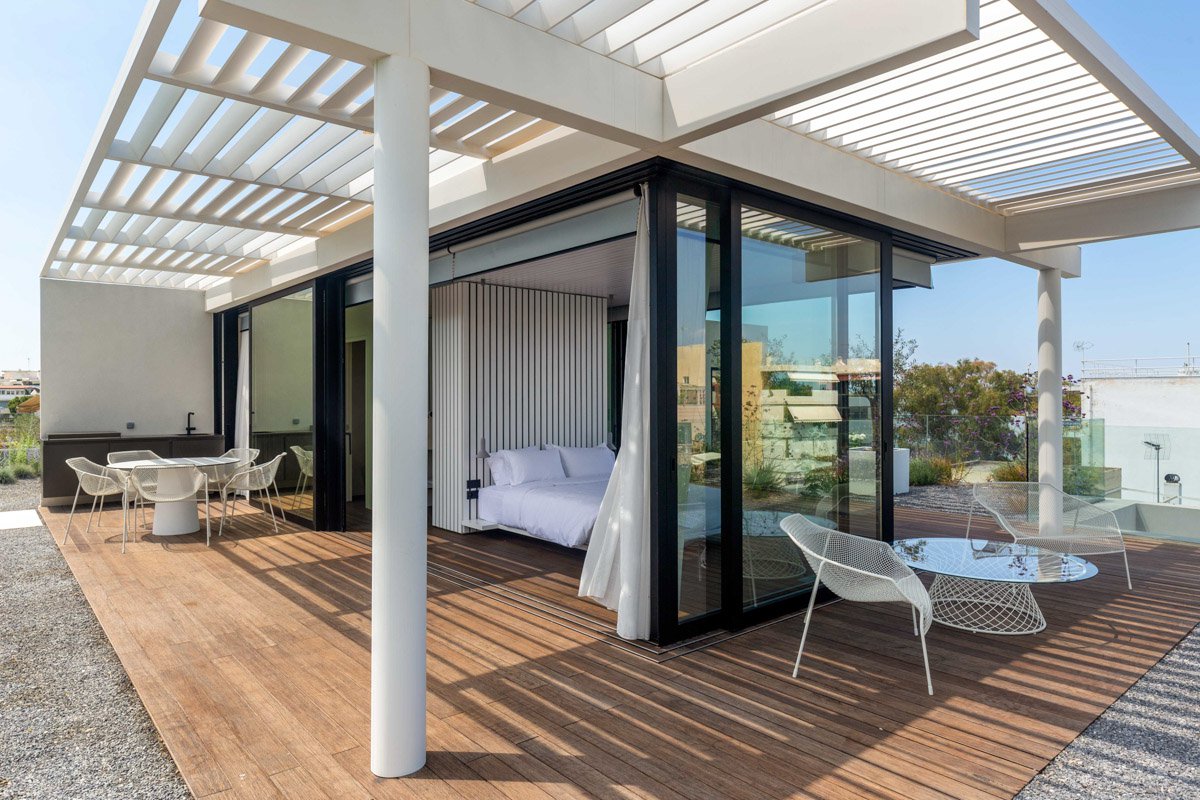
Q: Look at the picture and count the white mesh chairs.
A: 7